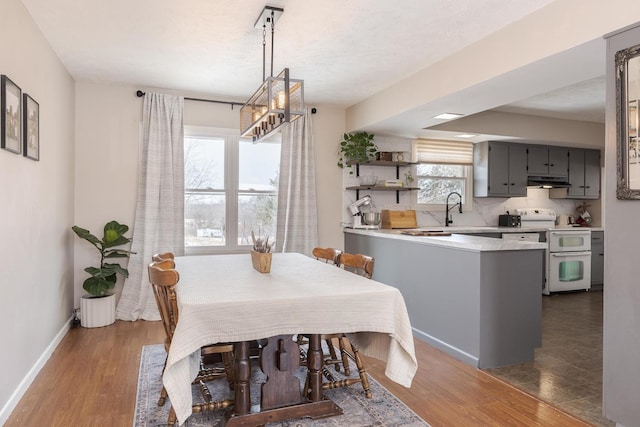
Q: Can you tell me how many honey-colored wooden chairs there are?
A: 4